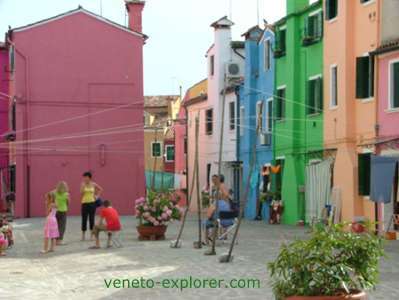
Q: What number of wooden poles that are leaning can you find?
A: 4